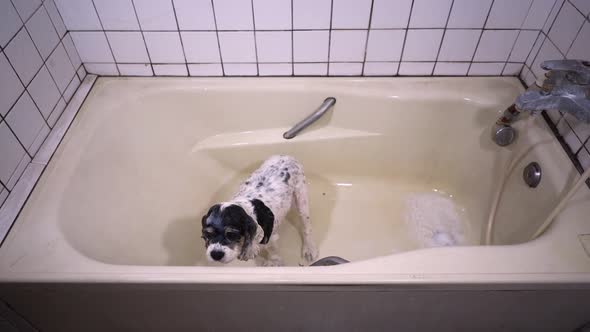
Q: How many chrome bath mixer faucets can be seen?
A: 1